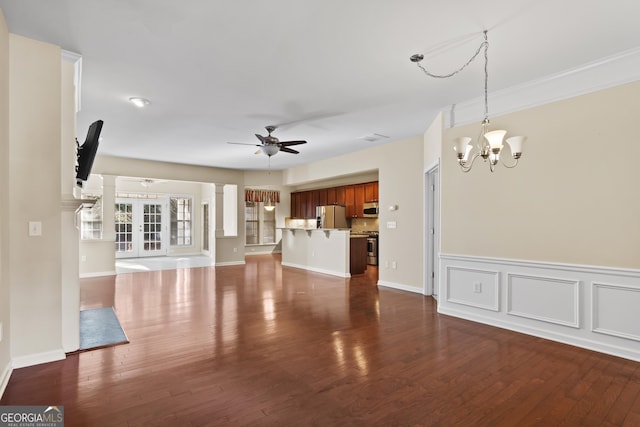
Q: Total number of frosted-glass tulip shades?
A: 5